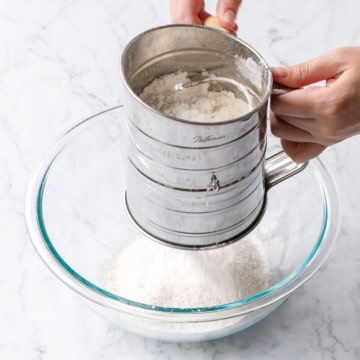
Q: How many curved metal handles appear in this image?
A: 1